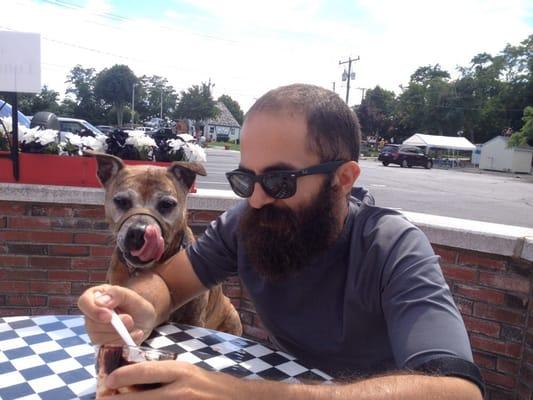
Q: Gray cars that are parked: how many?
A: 1